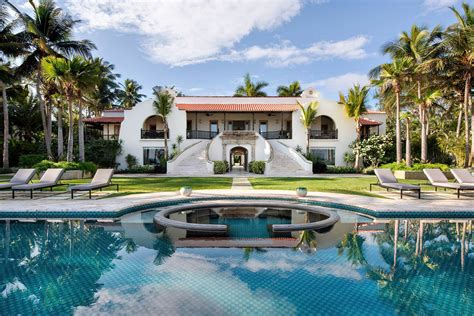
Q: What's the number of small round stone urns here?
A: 2